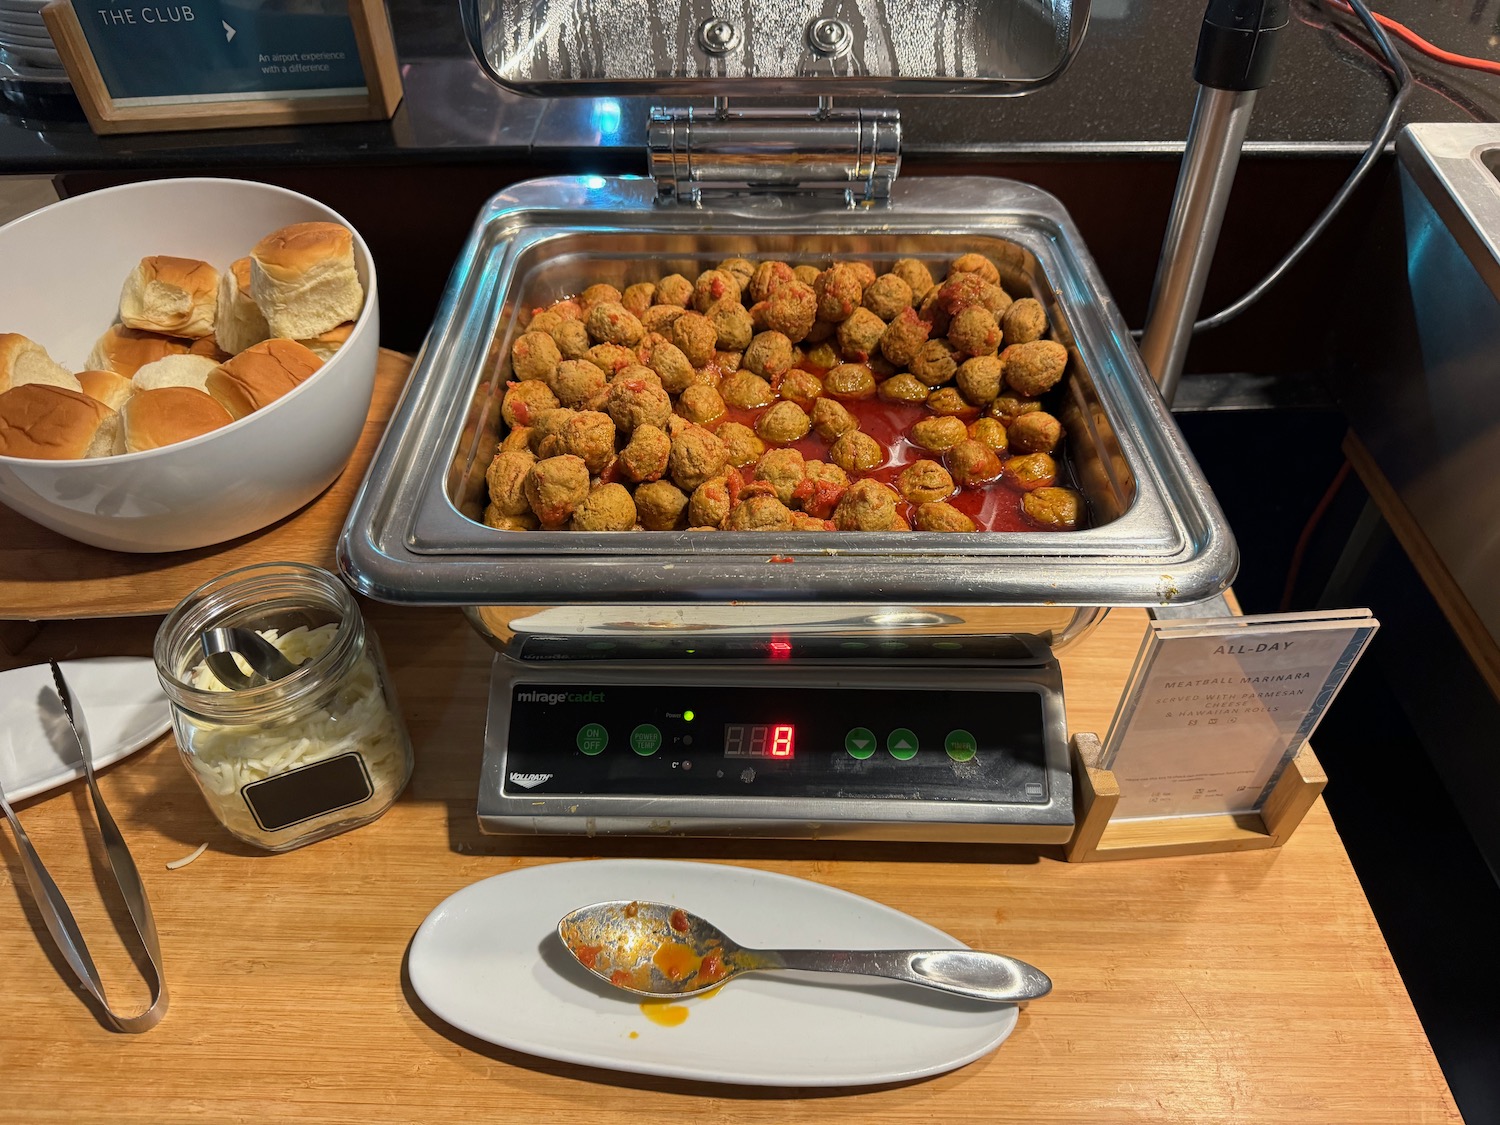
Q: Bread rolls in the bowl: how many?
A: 12